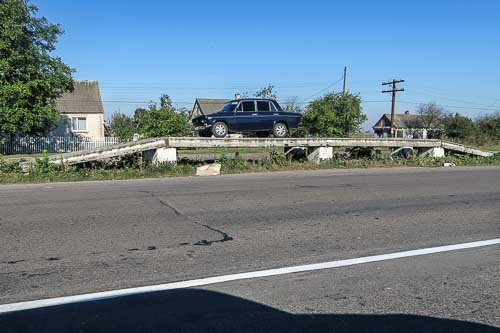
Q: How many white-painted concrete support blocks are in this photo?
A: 3